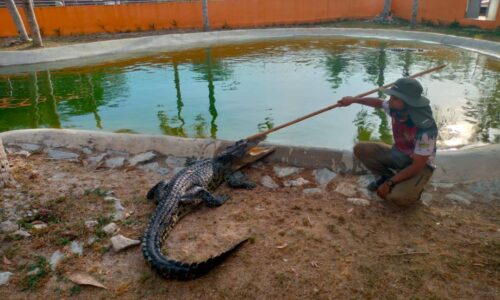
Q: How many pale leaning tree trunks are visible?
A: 2